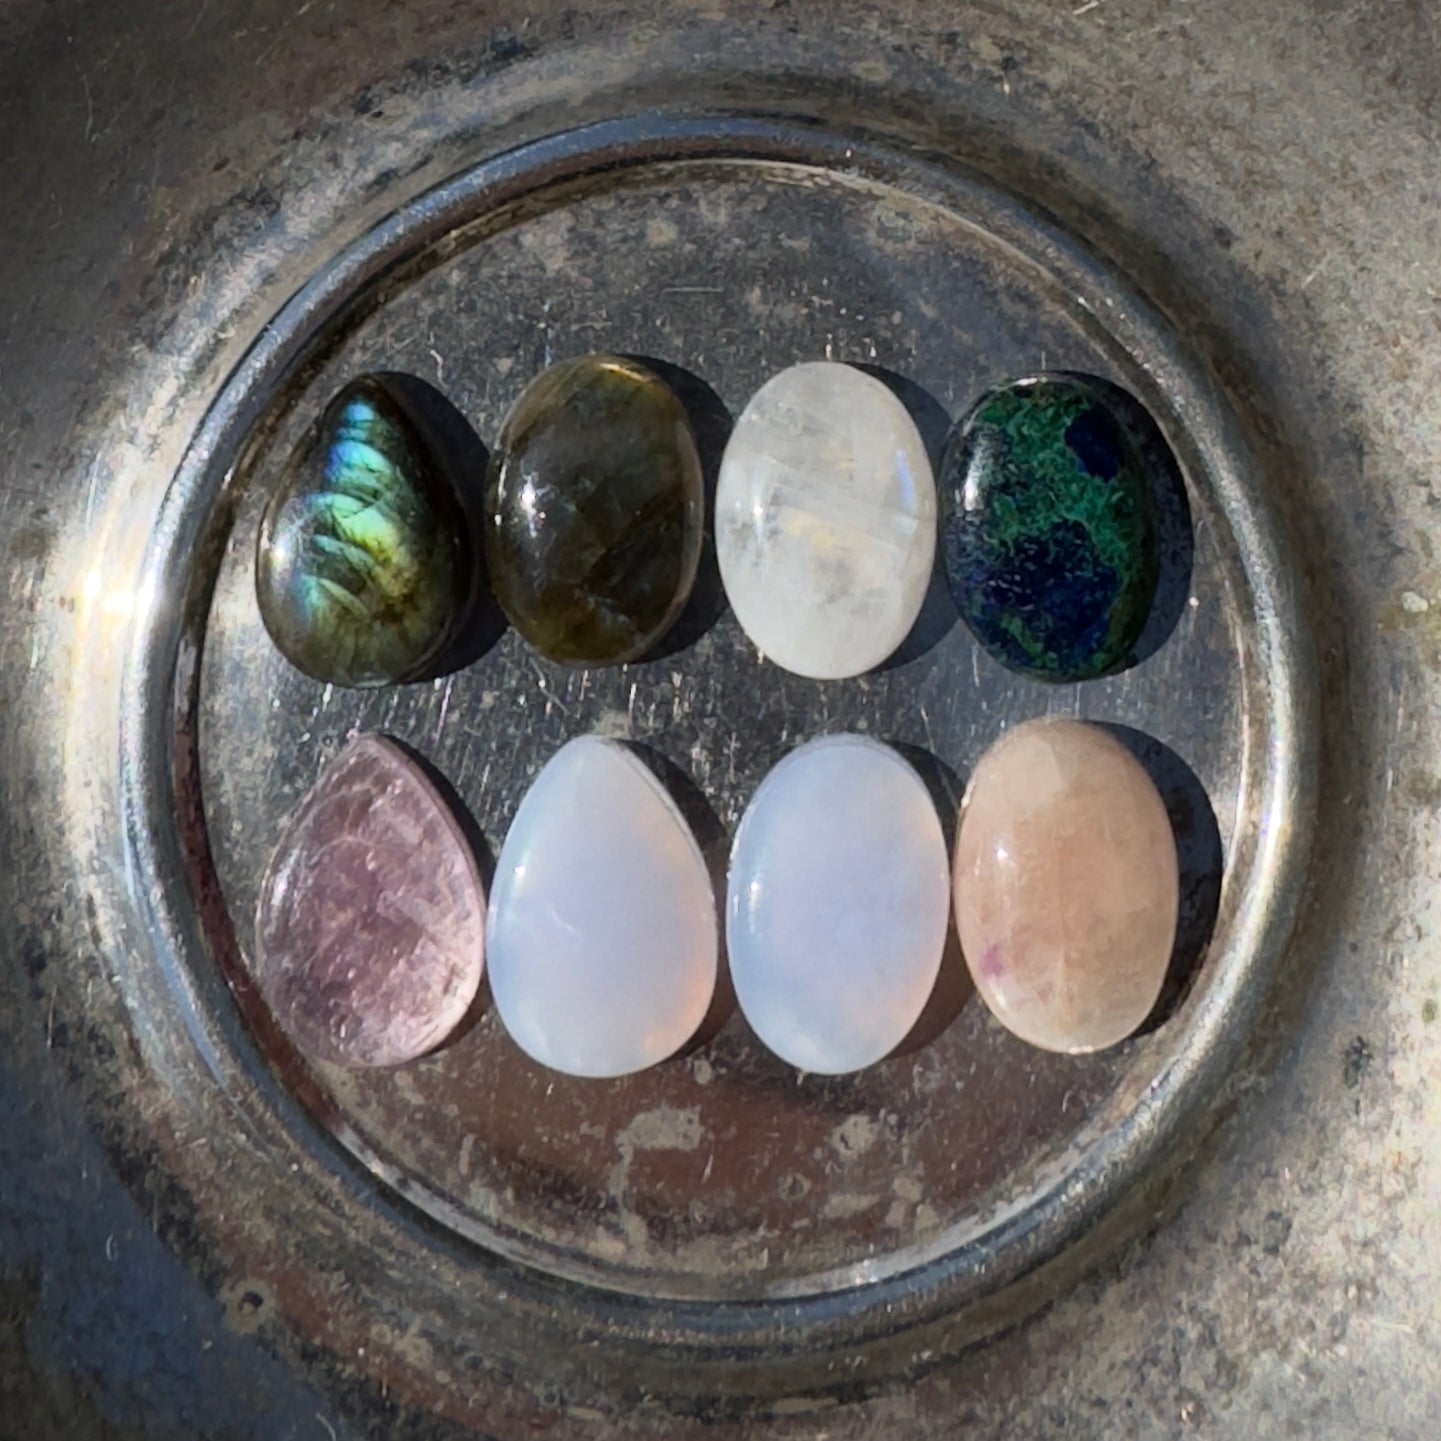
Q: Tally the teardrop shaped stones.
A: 3